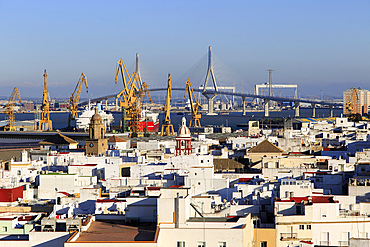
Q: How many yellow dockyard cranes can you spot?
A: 9